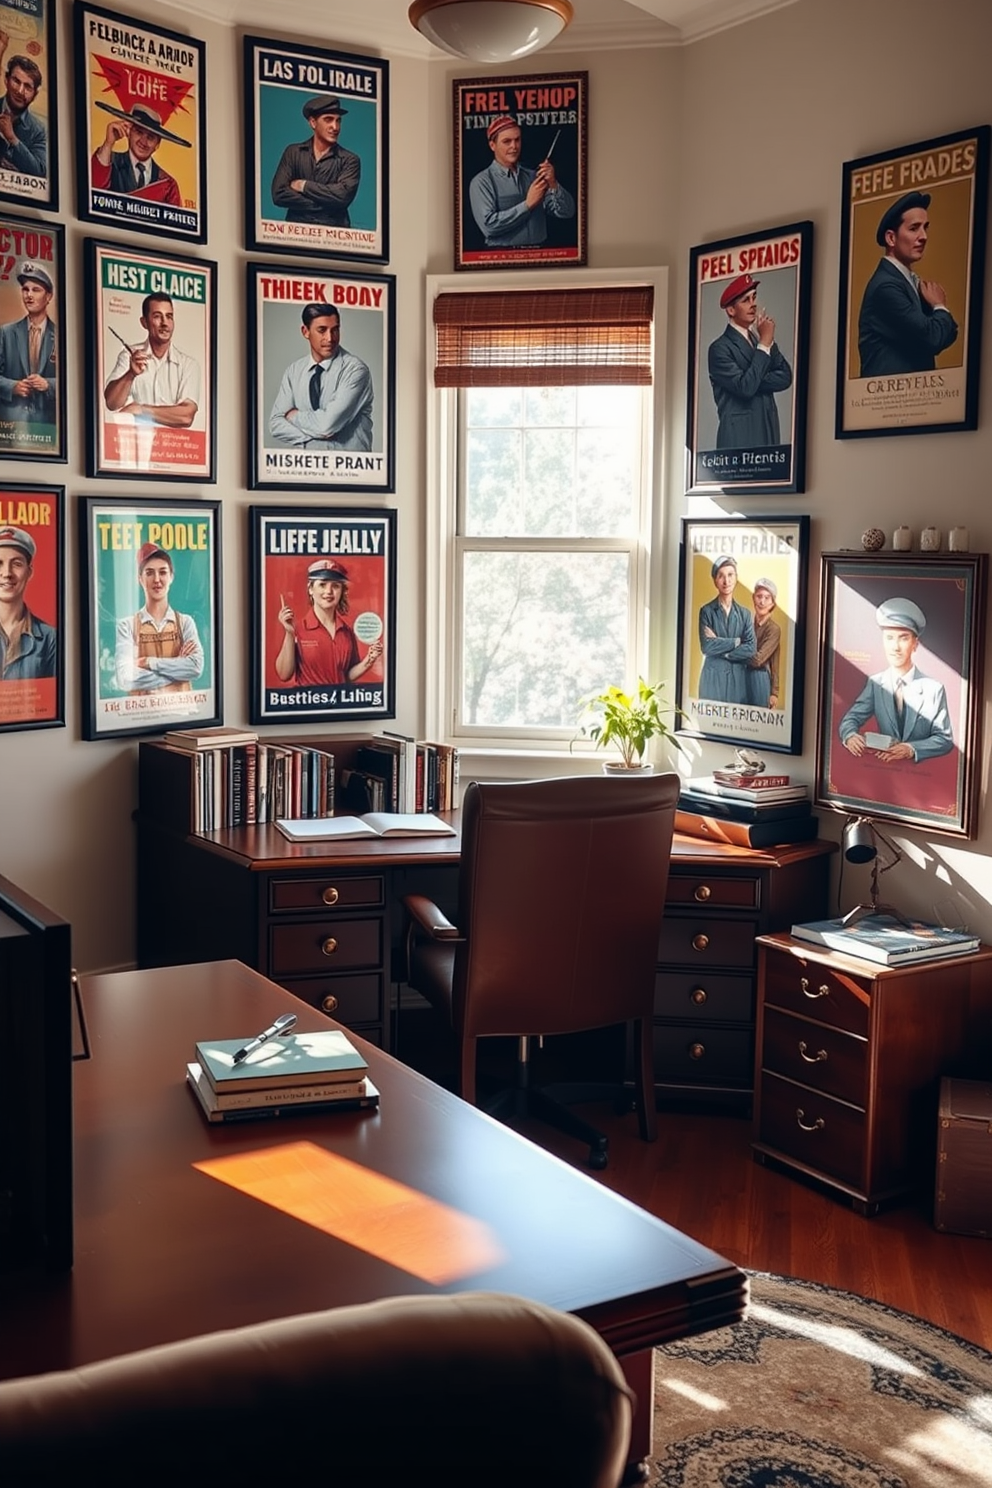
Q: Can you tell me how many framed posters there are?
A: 14